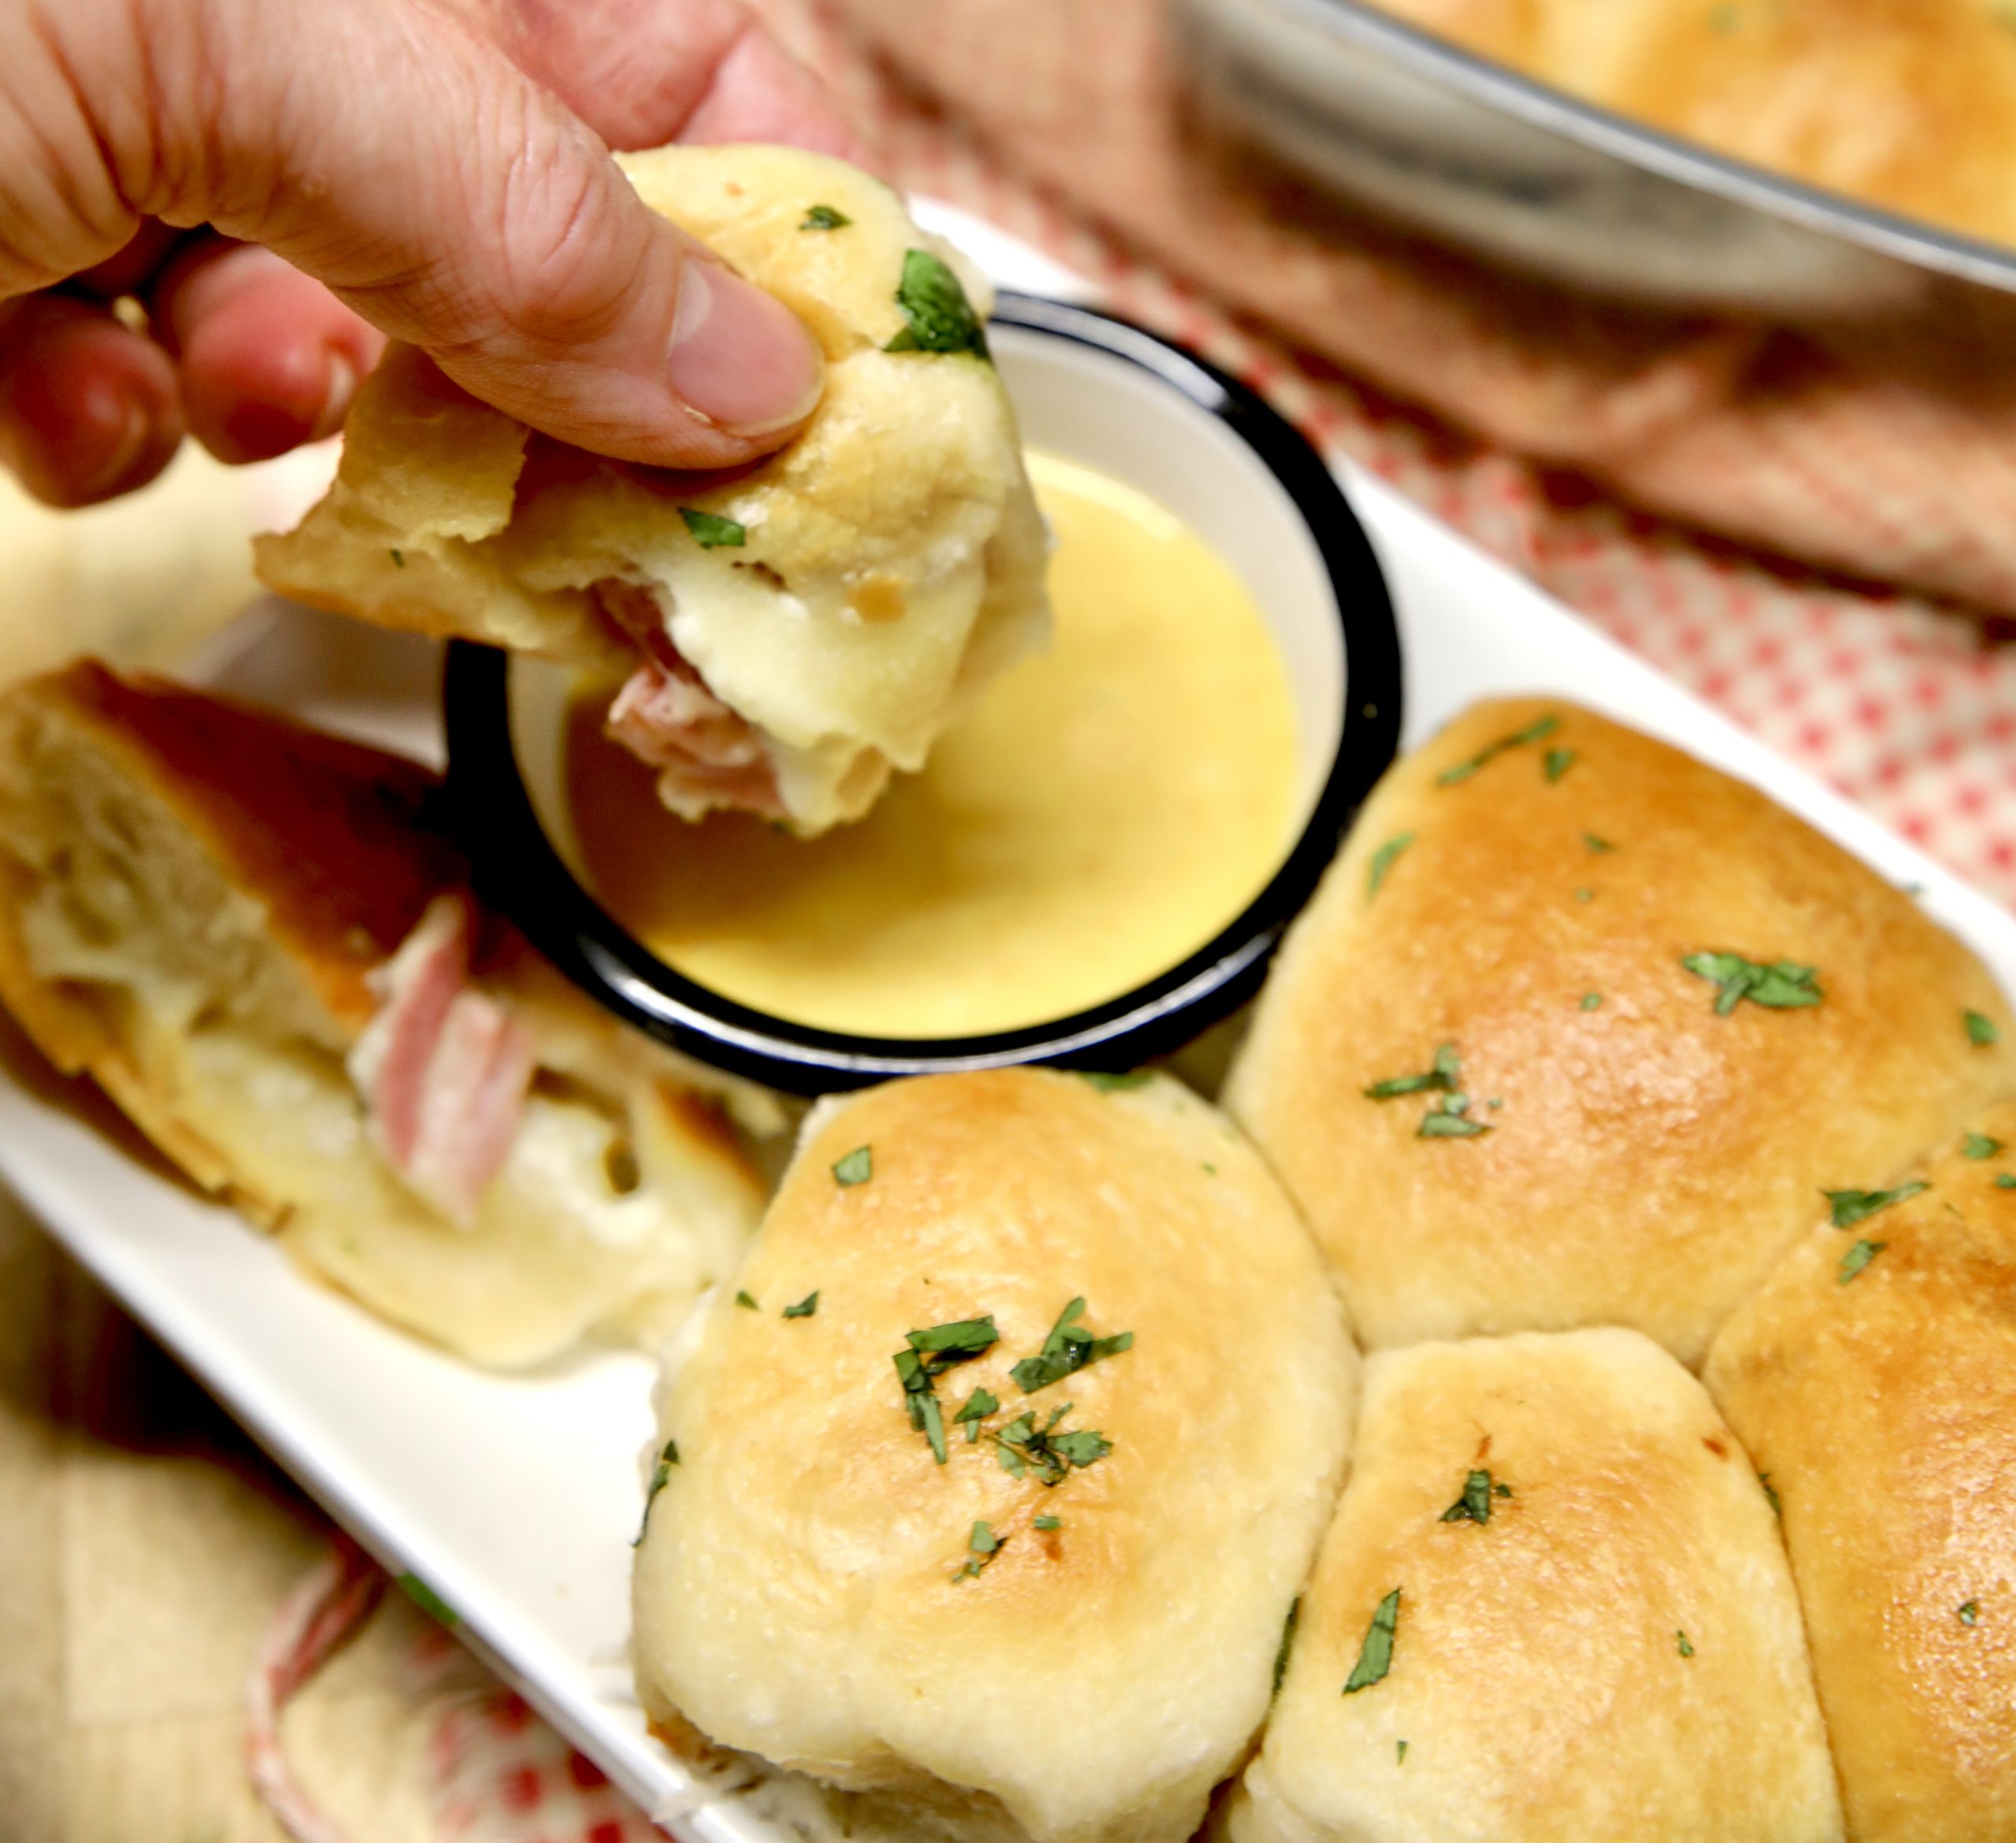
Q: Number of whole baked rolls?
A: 4